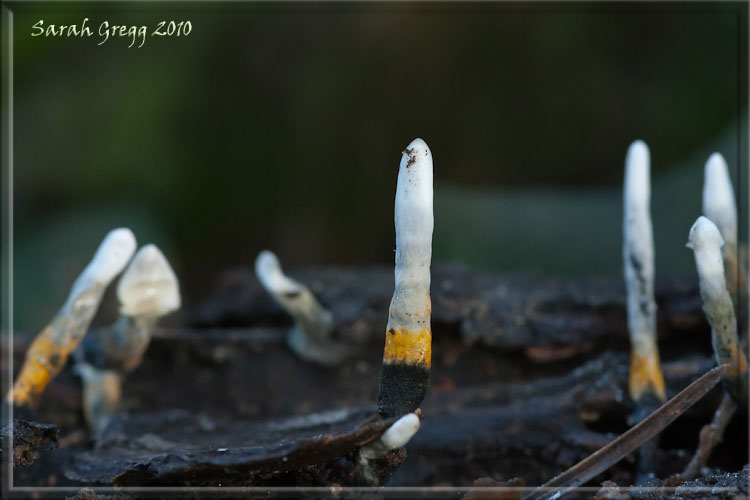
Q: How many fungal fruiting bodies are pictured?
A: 8